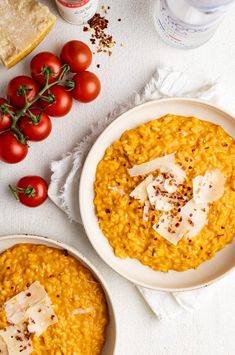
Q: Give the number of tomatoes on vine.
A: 8